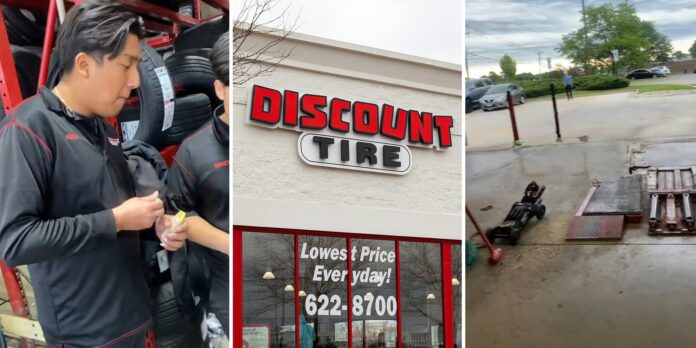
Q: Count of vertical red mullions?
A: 5